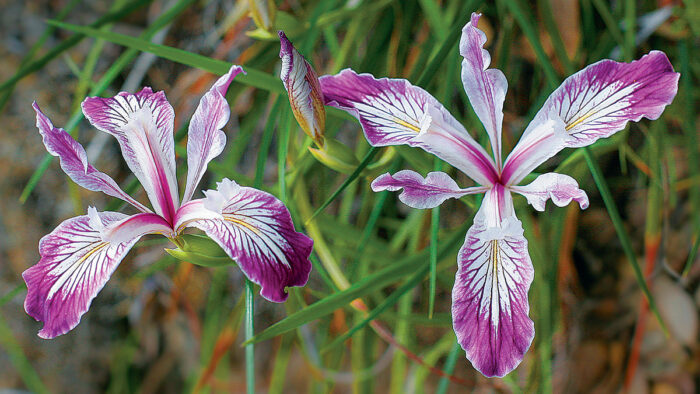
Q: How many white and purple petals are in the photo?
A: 11